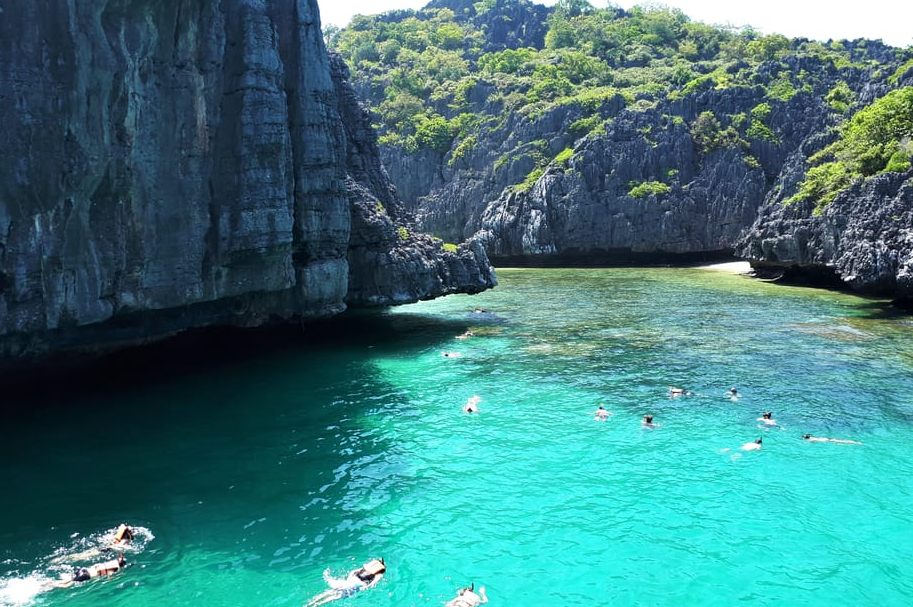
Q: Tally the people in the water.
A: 15